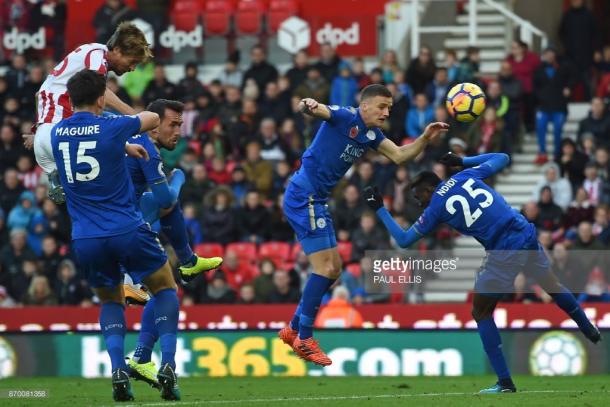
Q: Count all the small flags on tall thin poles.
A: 0